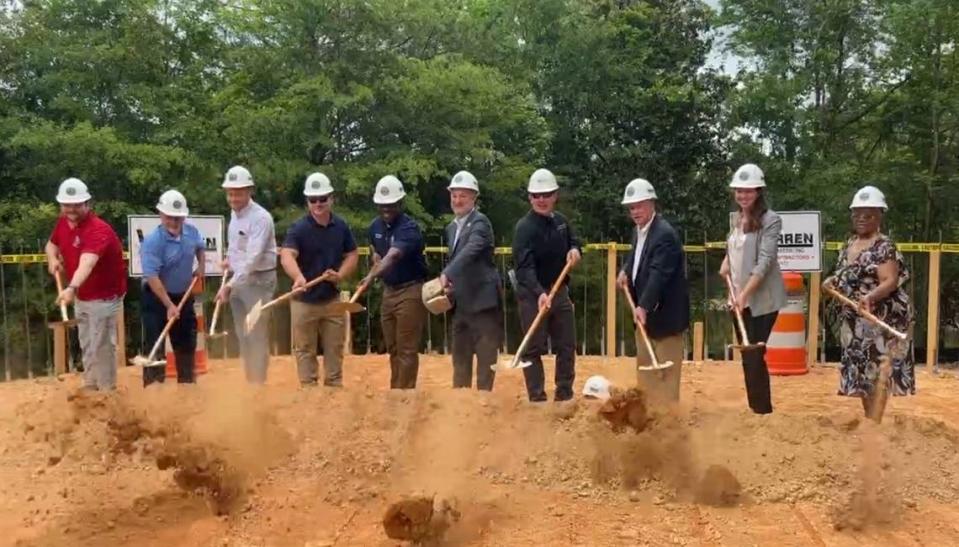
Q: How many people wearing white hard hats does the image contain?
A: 10